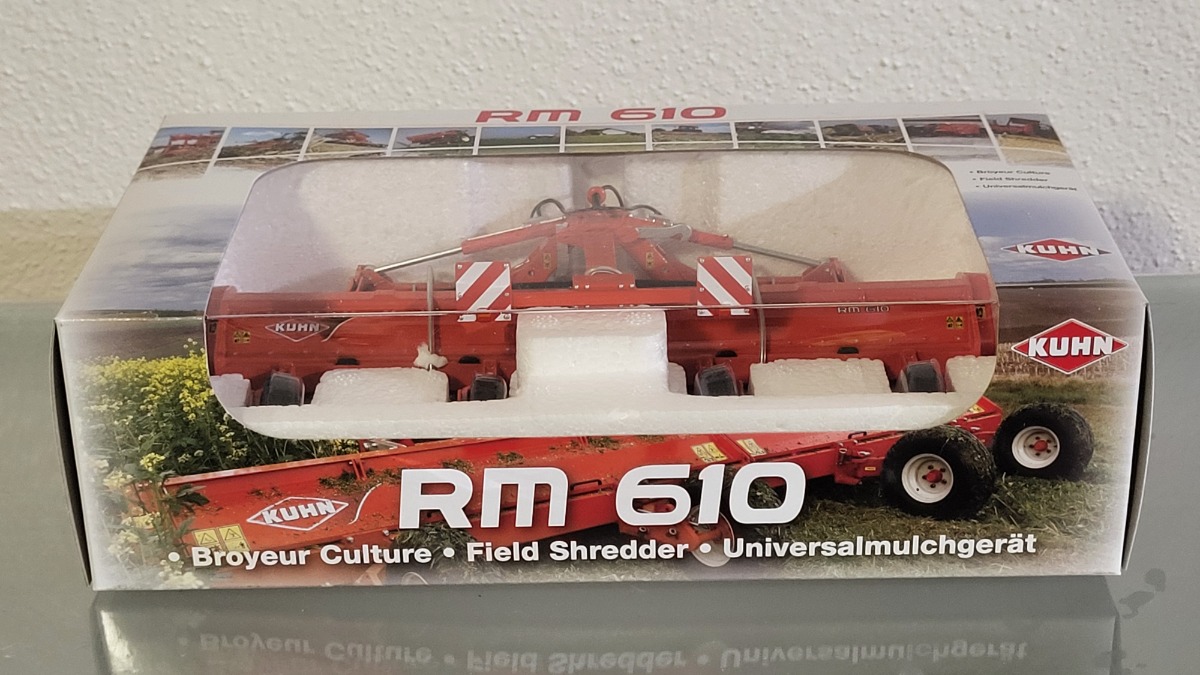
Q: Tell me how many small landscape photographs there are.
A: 11